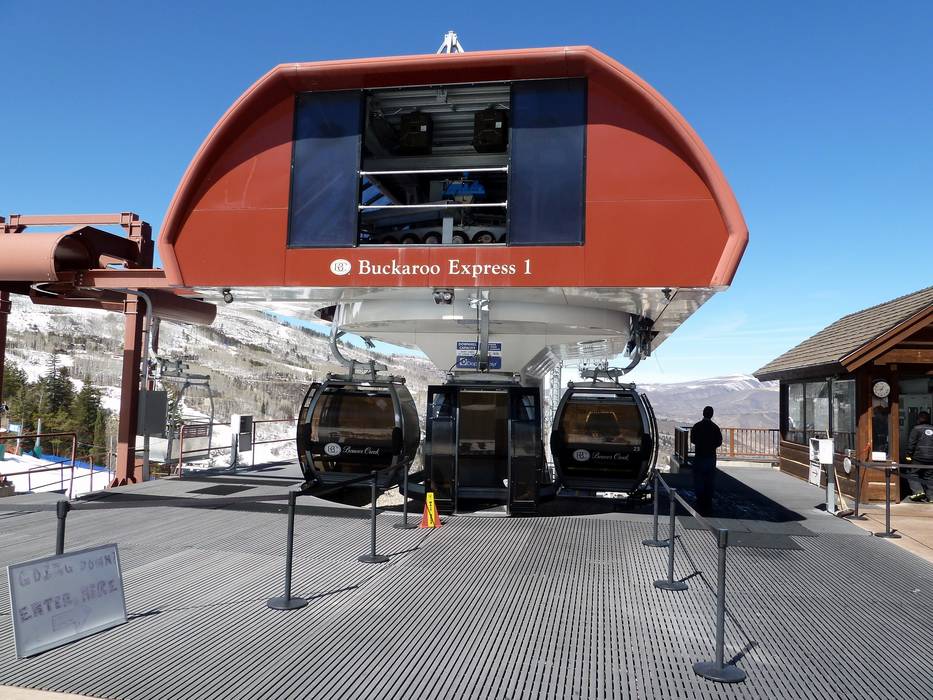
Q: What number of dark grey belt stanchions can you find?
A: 9